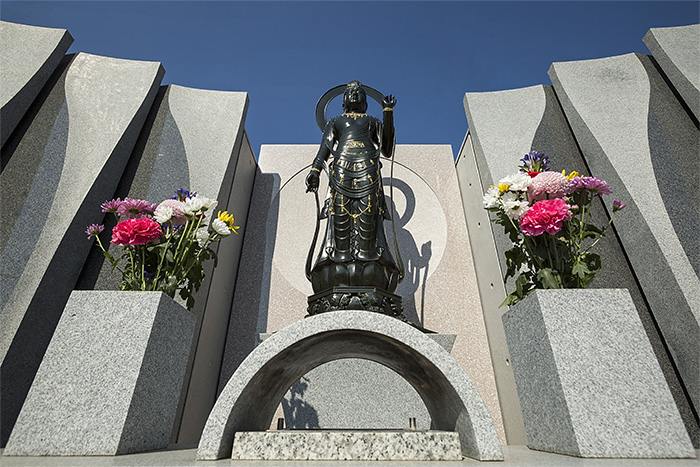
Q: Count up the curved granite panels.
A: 6